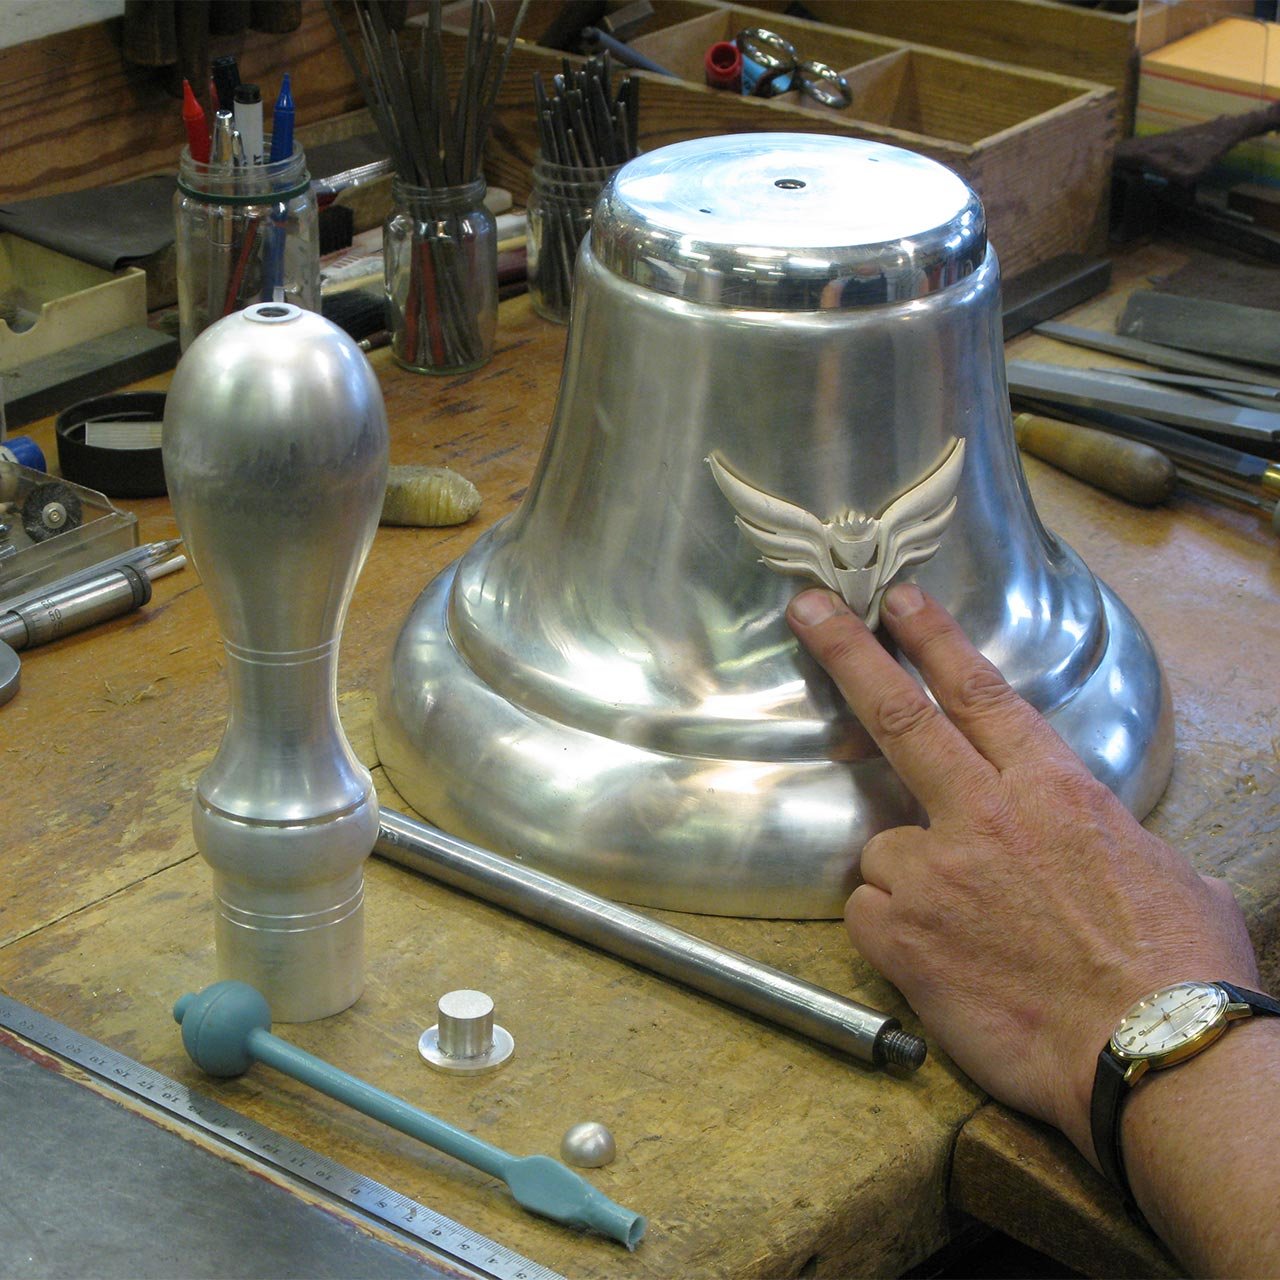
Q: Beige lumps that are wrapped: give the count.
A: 1